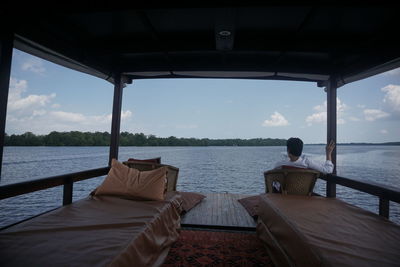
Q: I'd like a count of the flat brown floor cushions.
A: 2